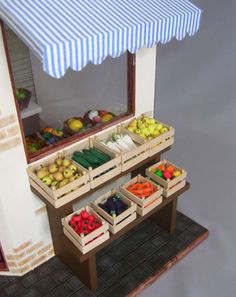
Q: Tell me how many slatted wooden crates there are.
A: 8